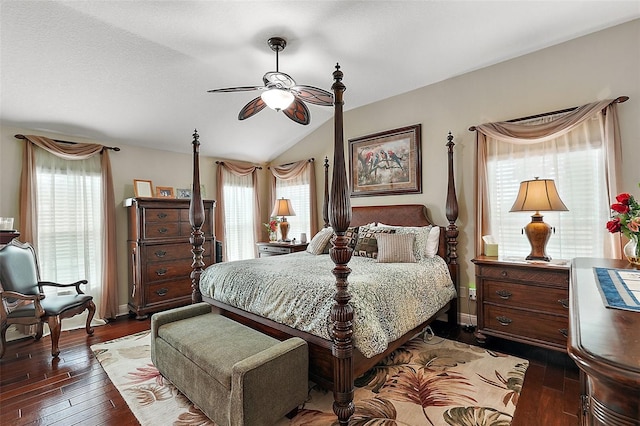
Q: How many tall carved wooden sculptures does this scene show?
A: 4